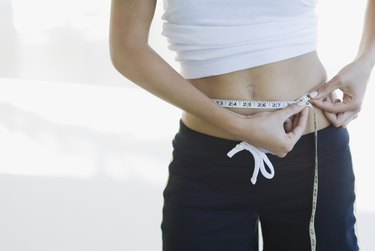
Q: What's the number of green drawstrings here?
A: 0